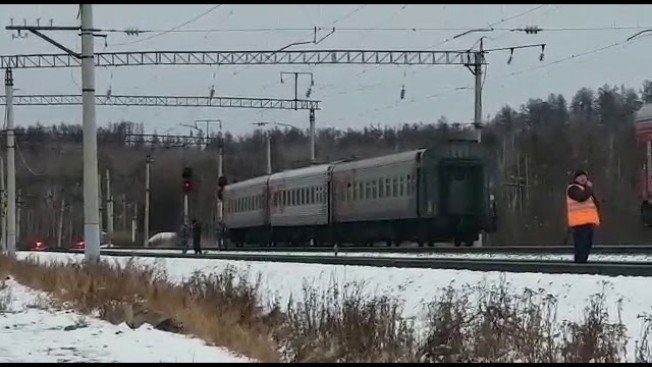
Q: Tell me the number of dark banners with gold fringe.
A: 0